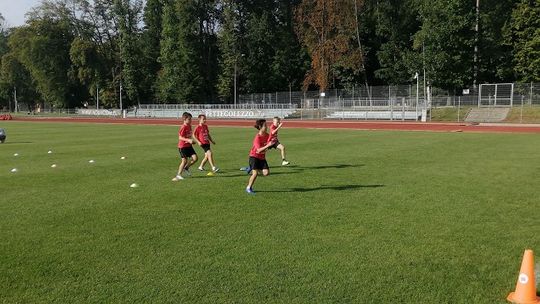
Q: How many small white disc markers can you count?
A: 7